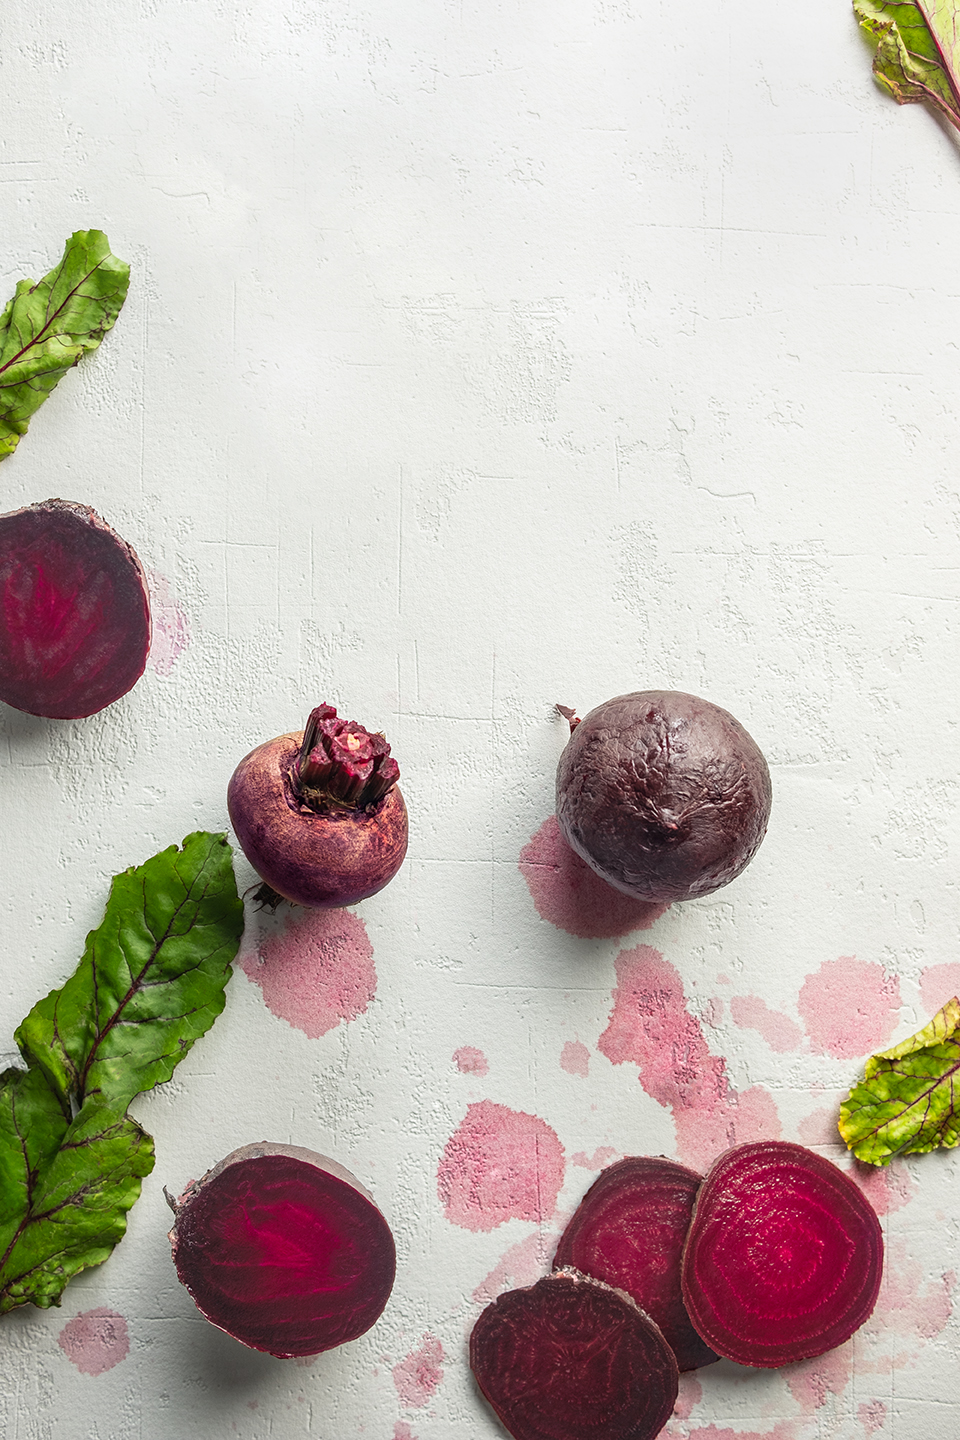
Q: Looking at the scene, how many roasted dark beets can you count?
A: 1